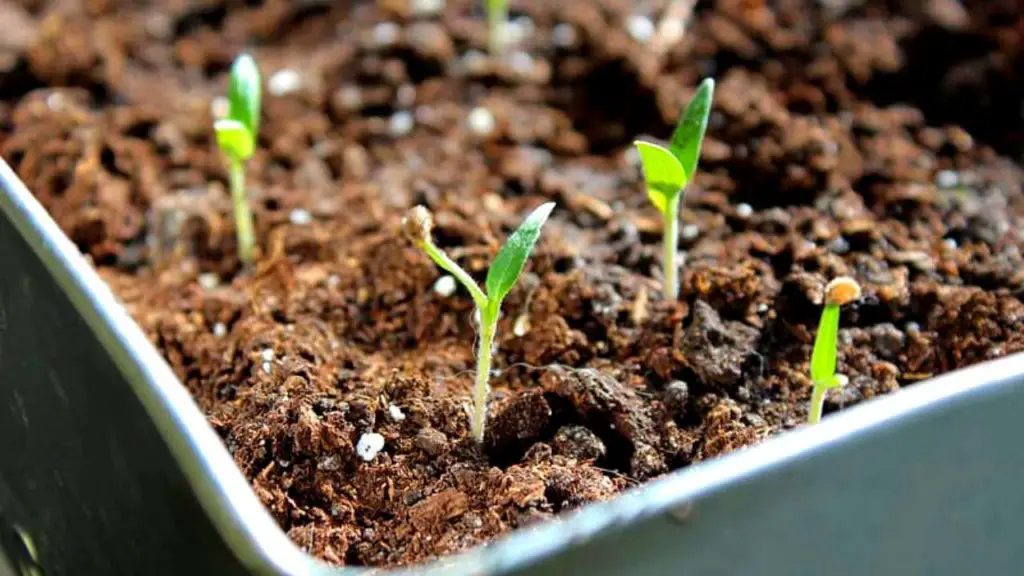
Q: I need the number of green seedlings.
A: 5